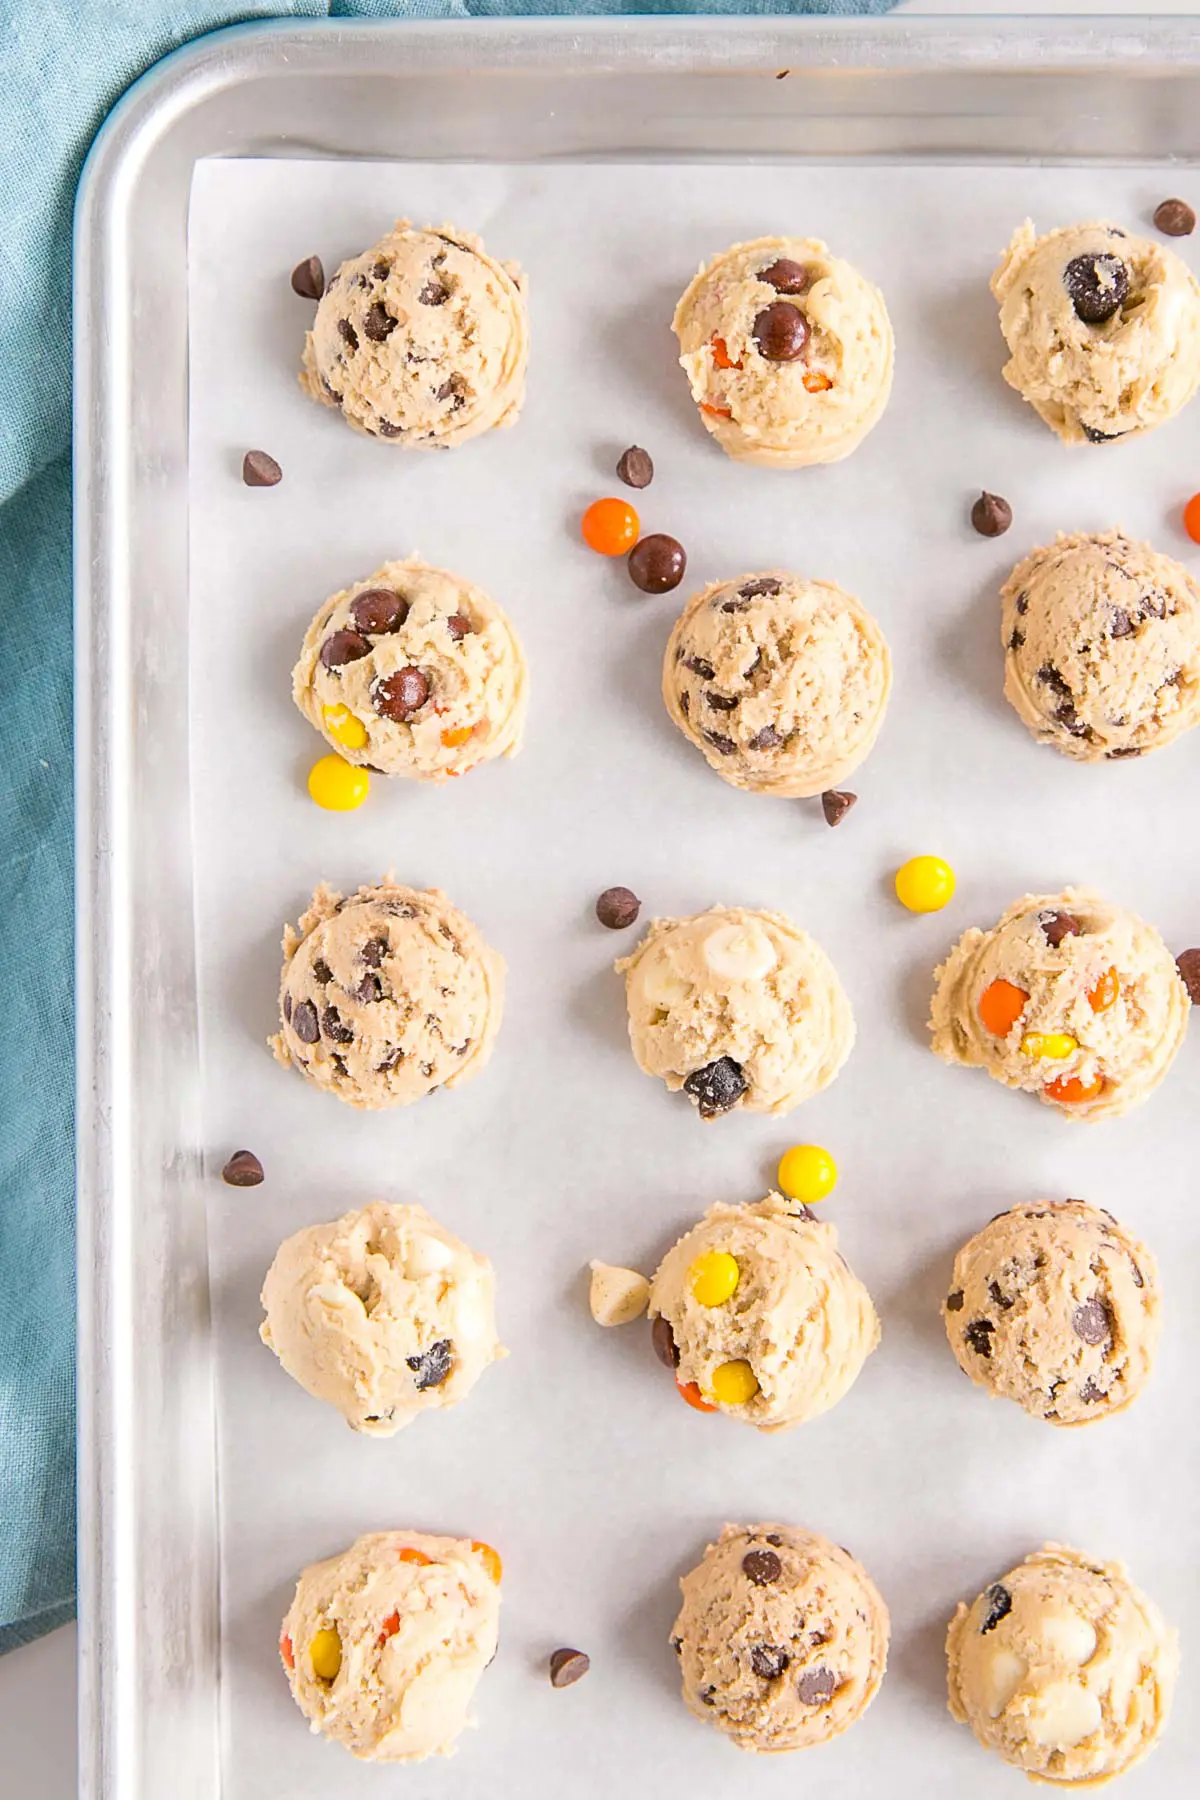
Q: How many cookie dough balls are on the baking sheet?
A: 15